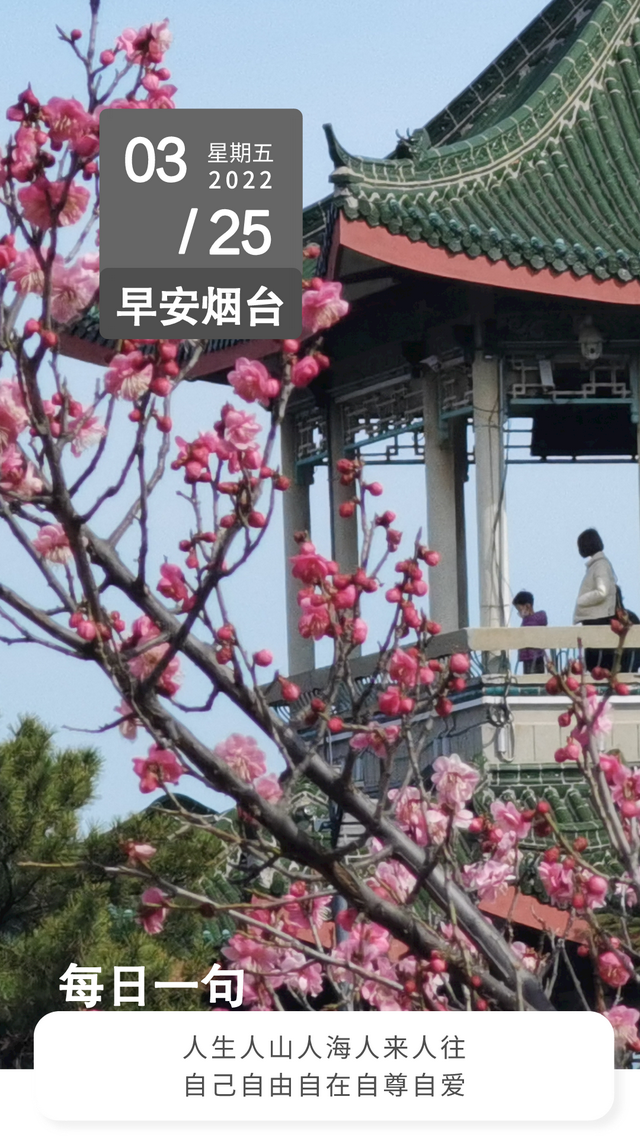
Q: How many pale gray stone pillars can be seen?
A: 4